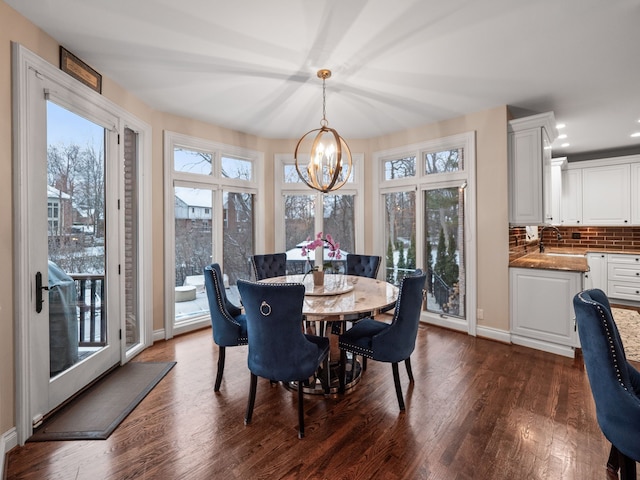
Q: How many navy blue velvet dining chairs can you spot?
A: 6